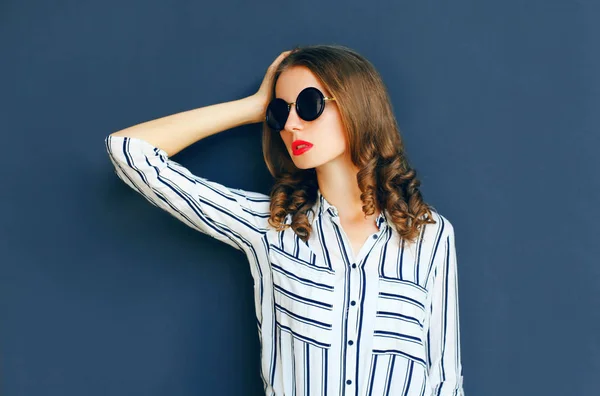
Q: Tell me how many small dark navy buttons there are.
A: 5